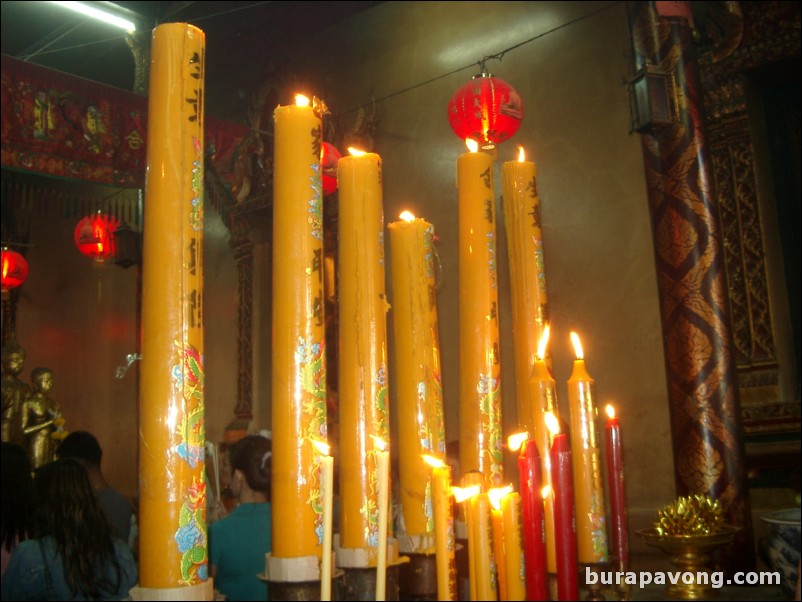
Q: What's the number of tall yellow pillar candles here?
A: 6